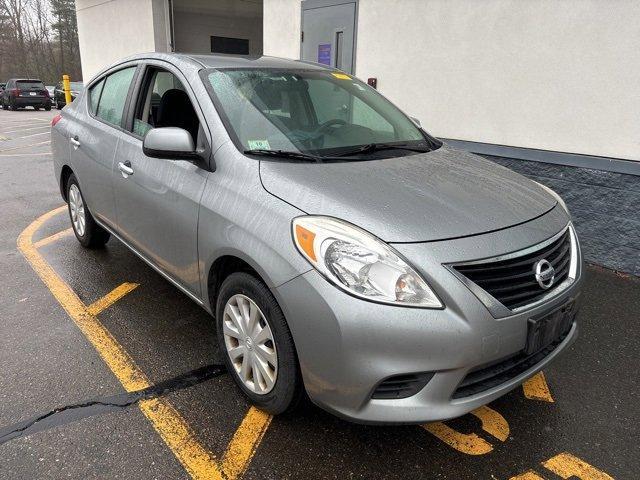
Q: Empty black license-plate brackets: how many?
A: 1